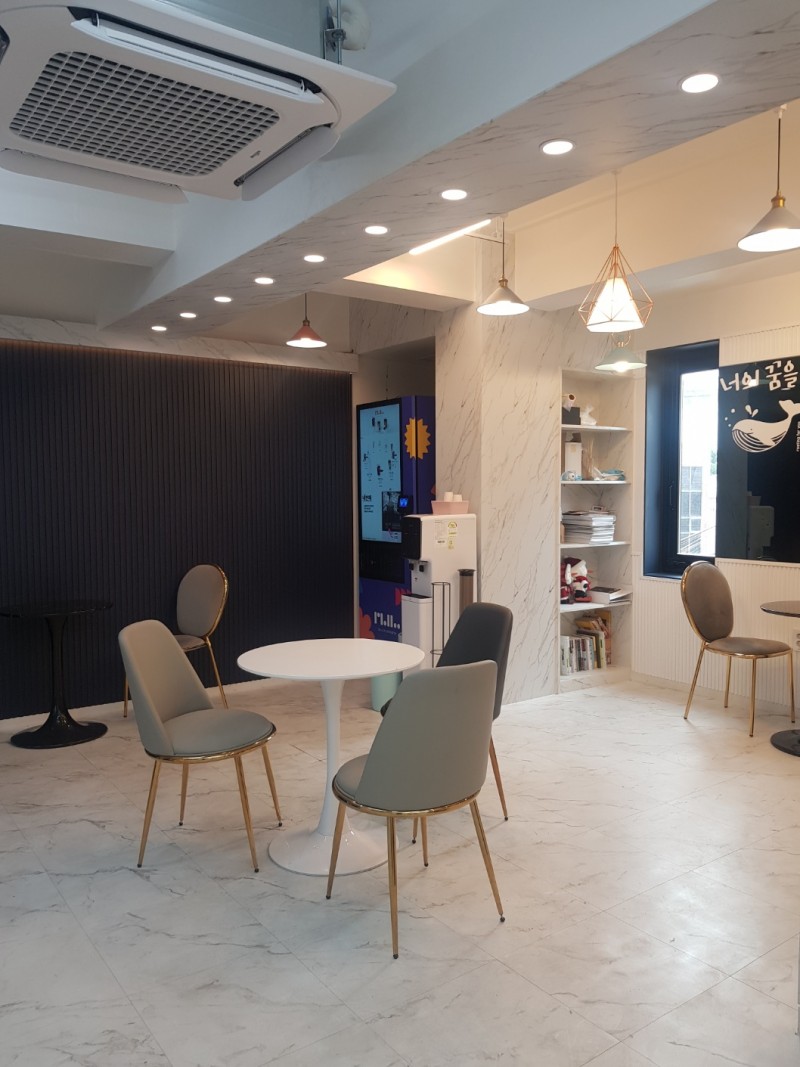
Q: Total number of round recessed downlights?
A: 9